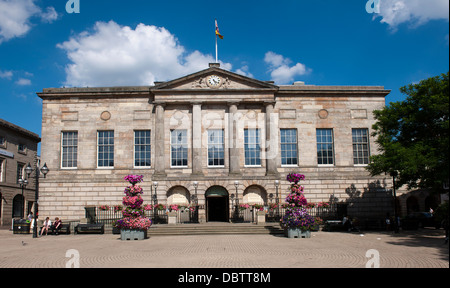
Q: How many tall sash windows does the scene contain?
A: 9